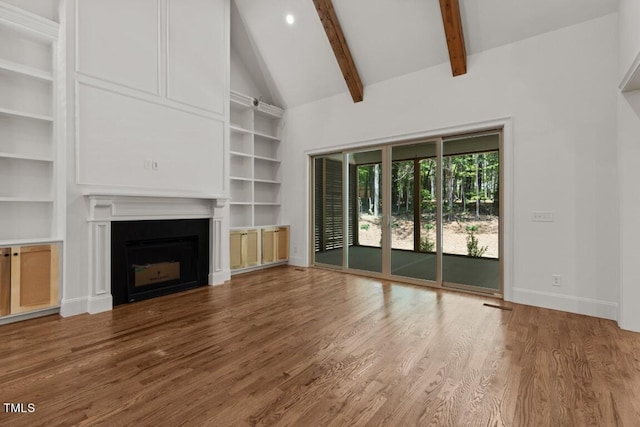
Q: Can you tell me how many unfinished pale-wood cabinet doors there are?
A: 6